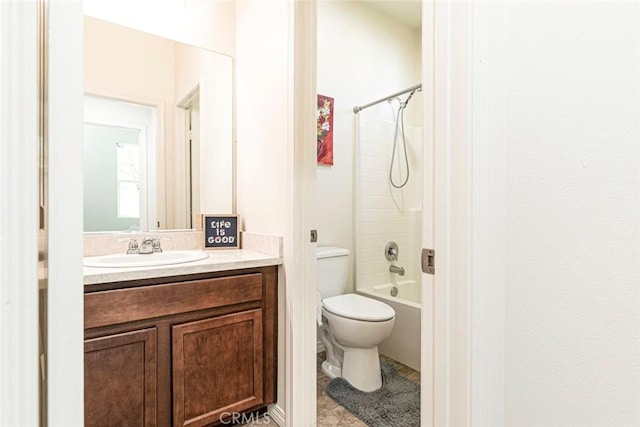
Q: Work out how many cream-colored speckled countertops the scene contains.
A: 1